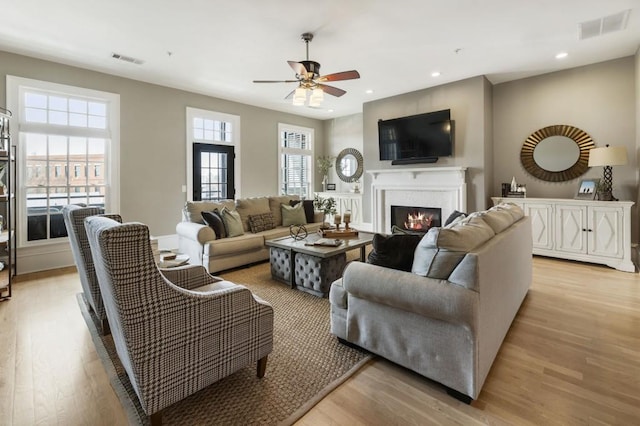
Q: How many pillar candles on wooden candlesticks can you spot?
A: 2